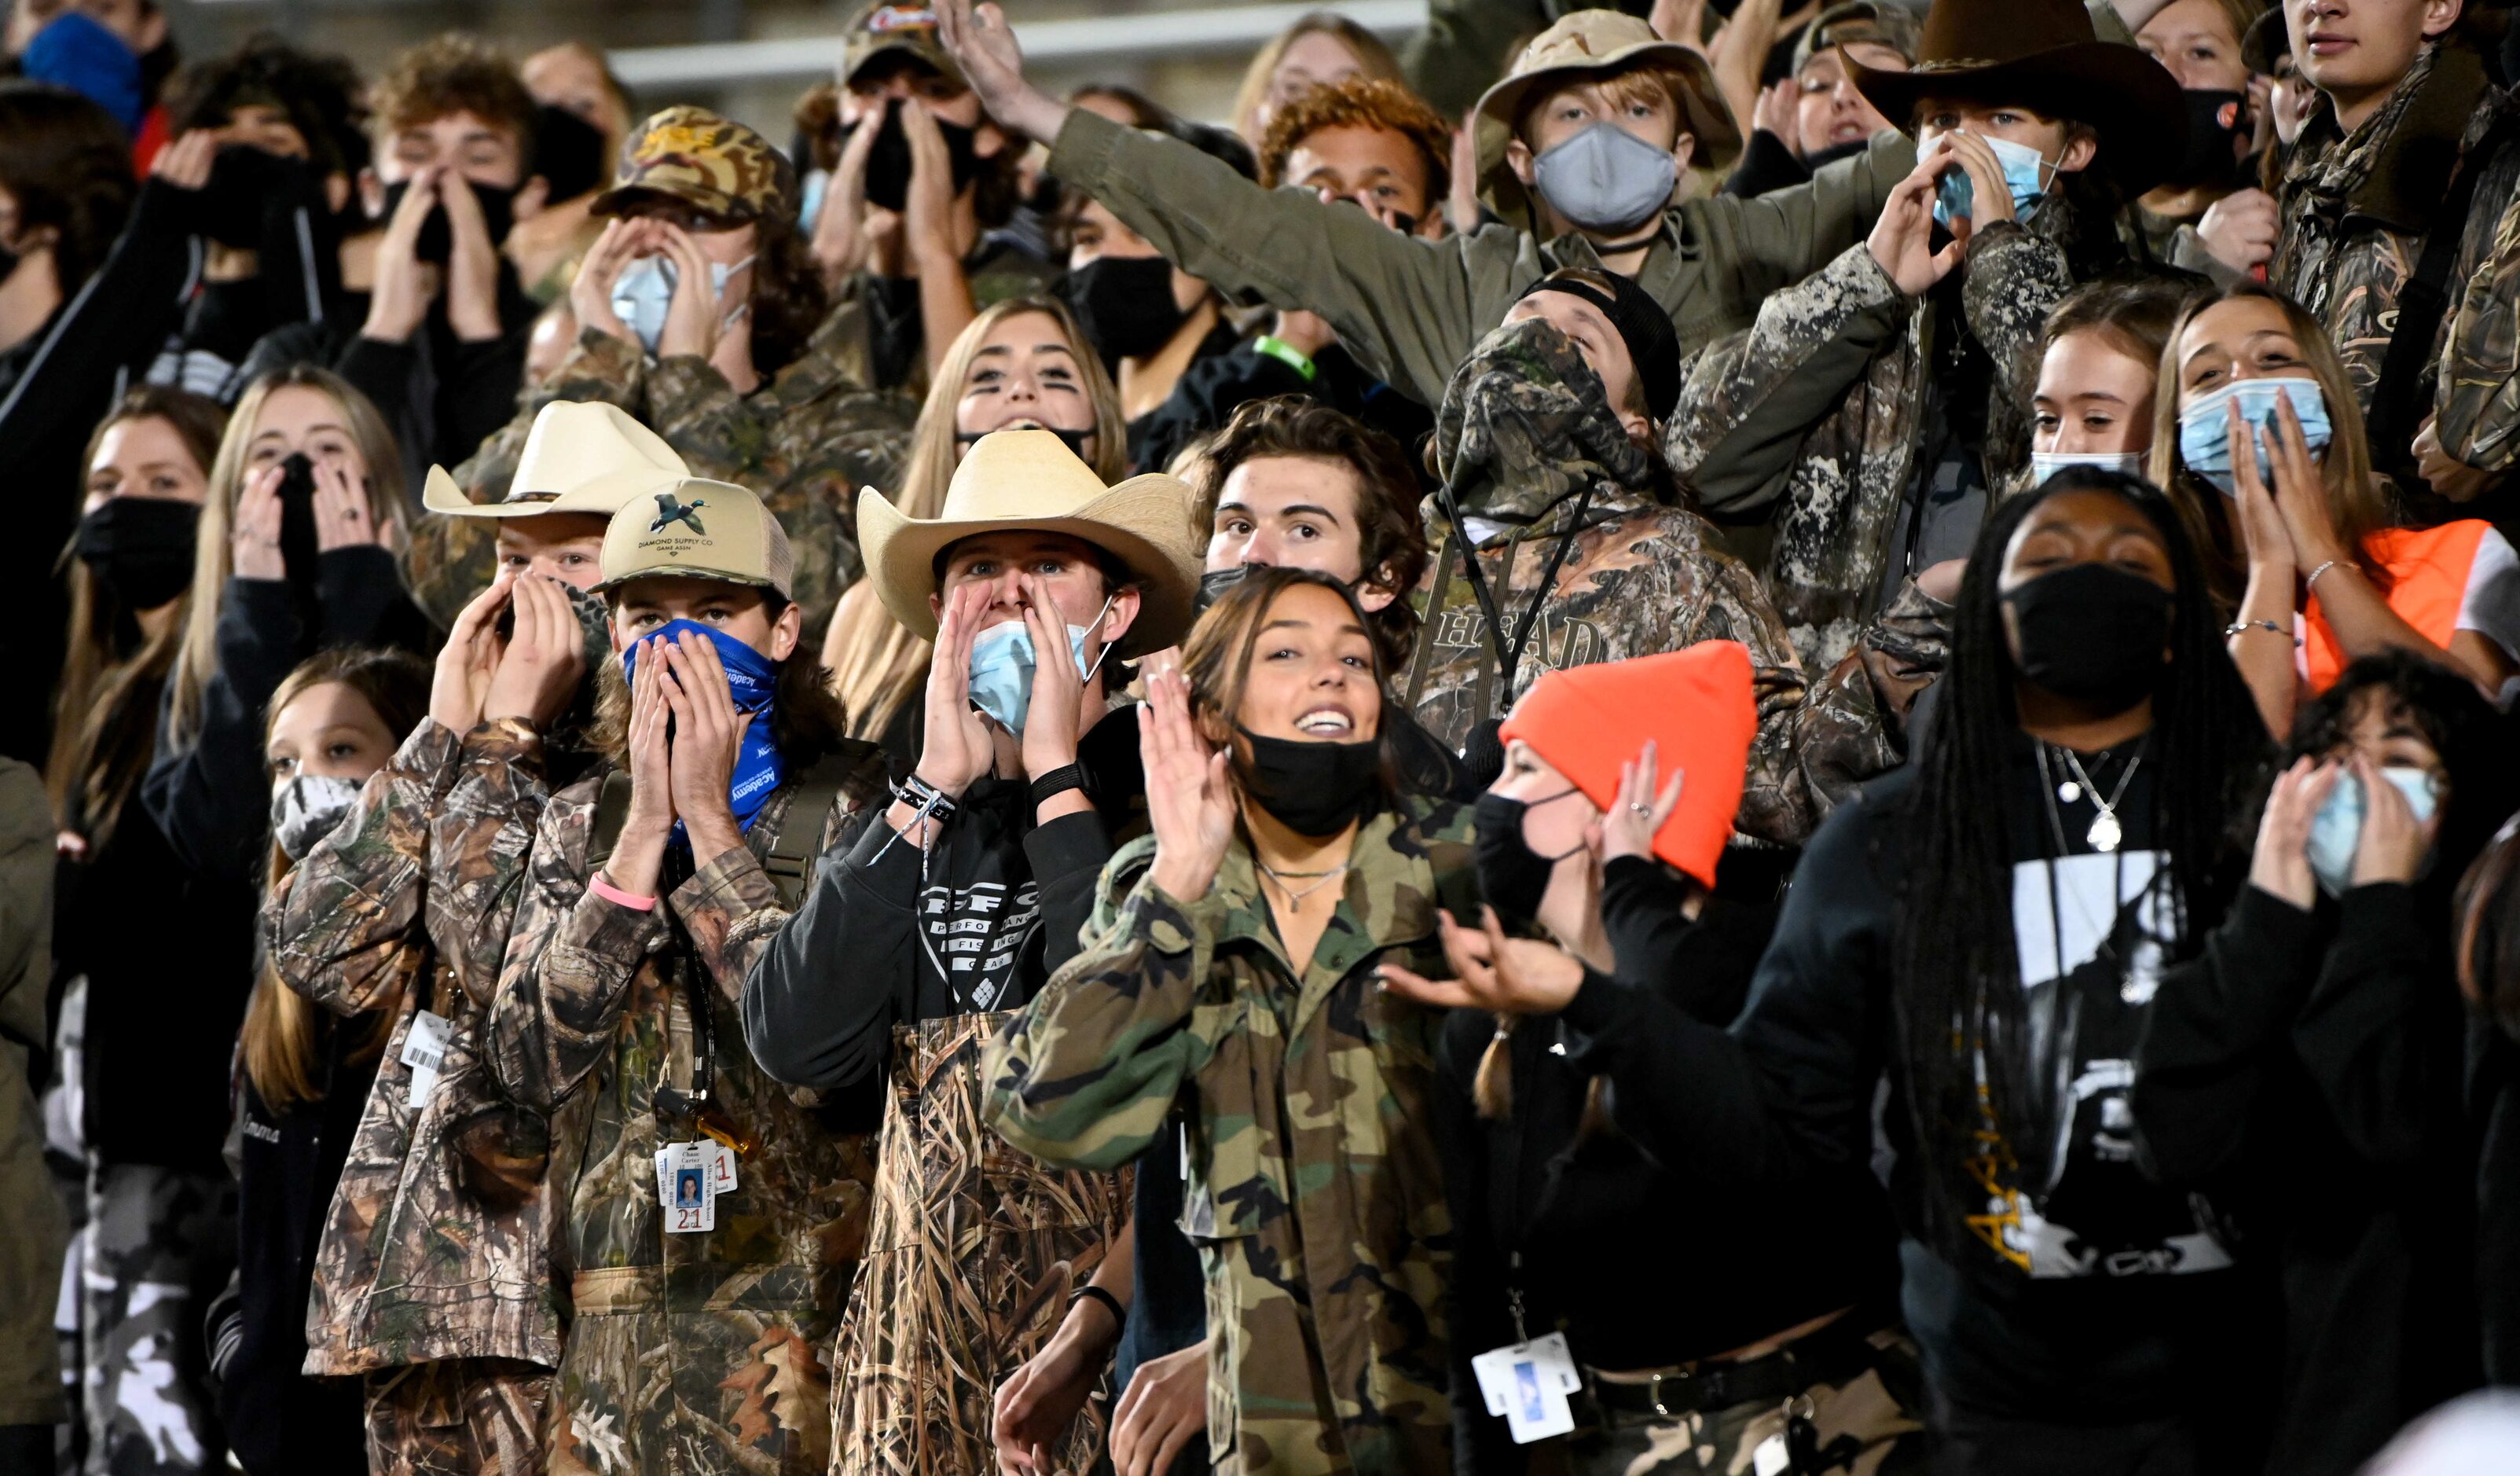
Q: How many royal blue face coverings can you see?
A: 2